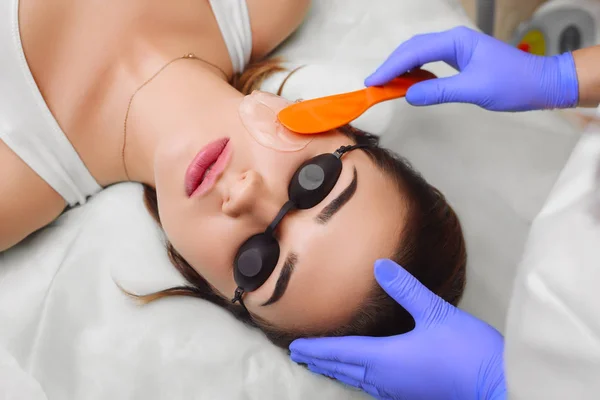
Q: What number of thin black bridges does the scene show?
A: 1